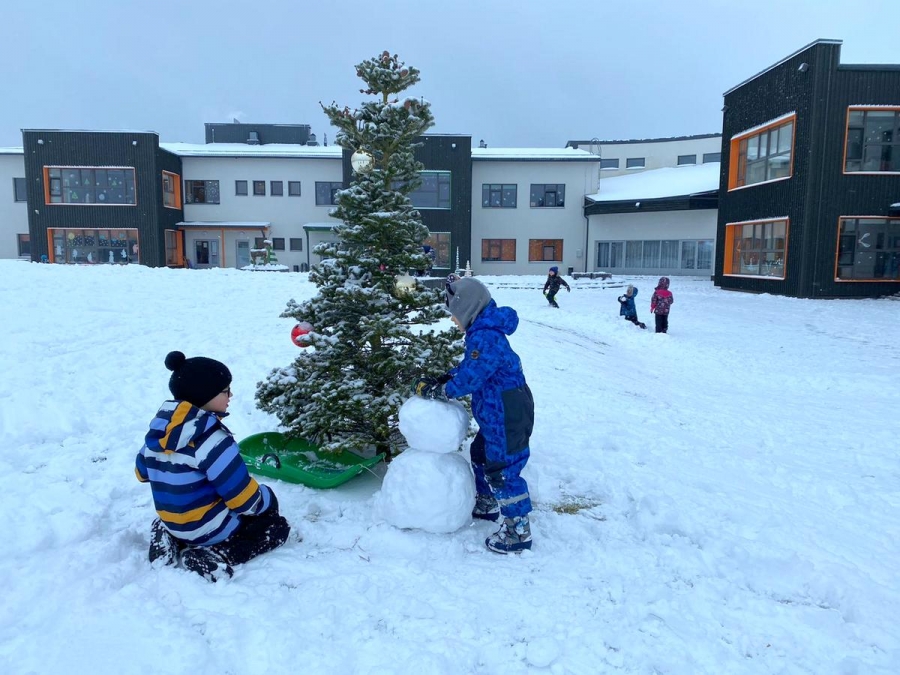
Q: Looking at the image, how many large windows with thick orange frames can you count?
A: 8